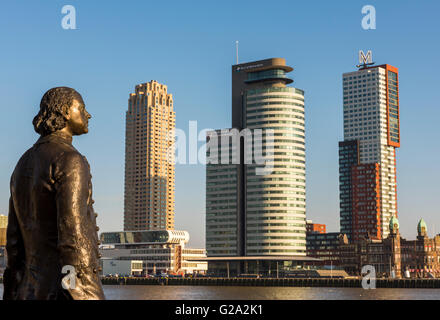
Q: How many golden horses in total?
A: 0